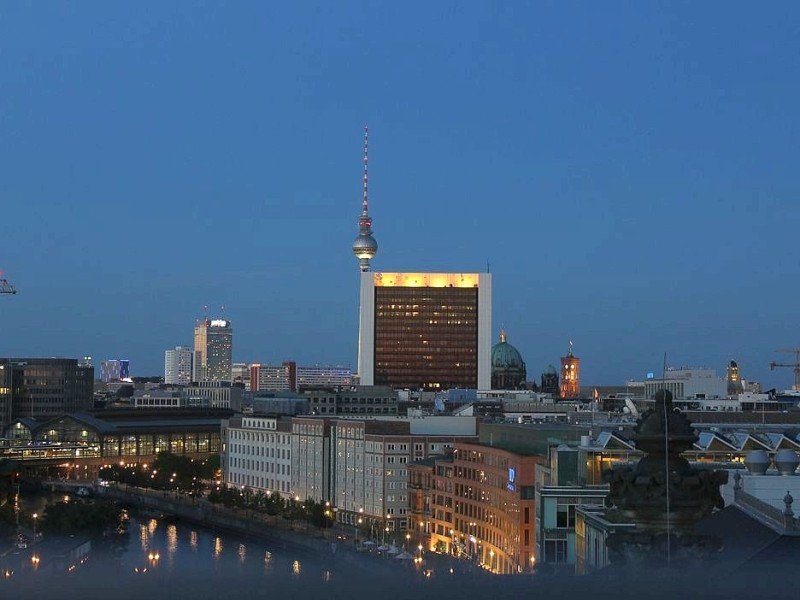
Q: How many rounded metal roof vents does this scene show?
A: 2